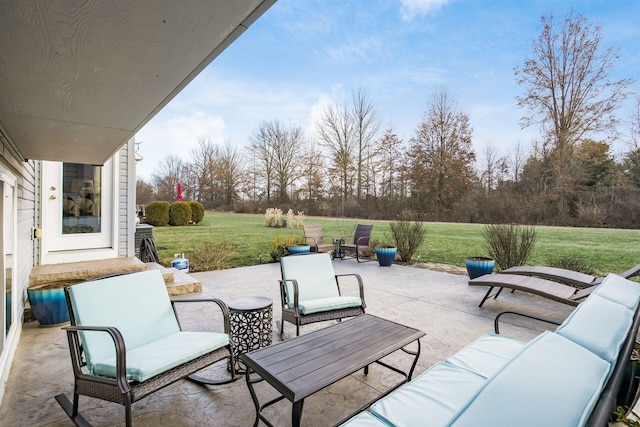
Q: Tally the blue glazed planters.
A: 4